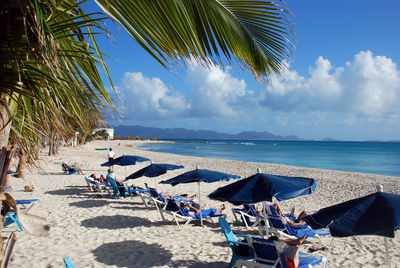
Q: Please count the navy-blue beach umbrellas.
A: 5